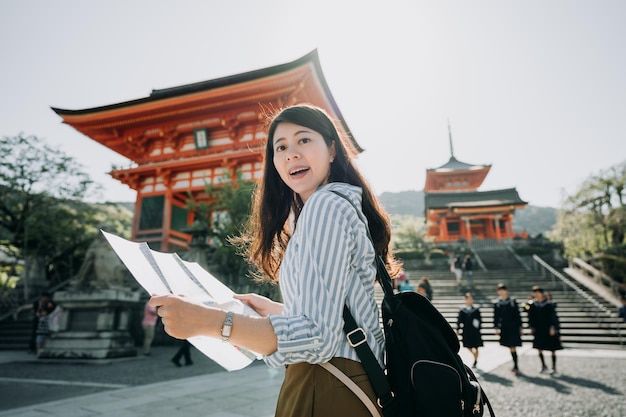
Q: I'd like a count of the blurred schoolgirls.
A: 3